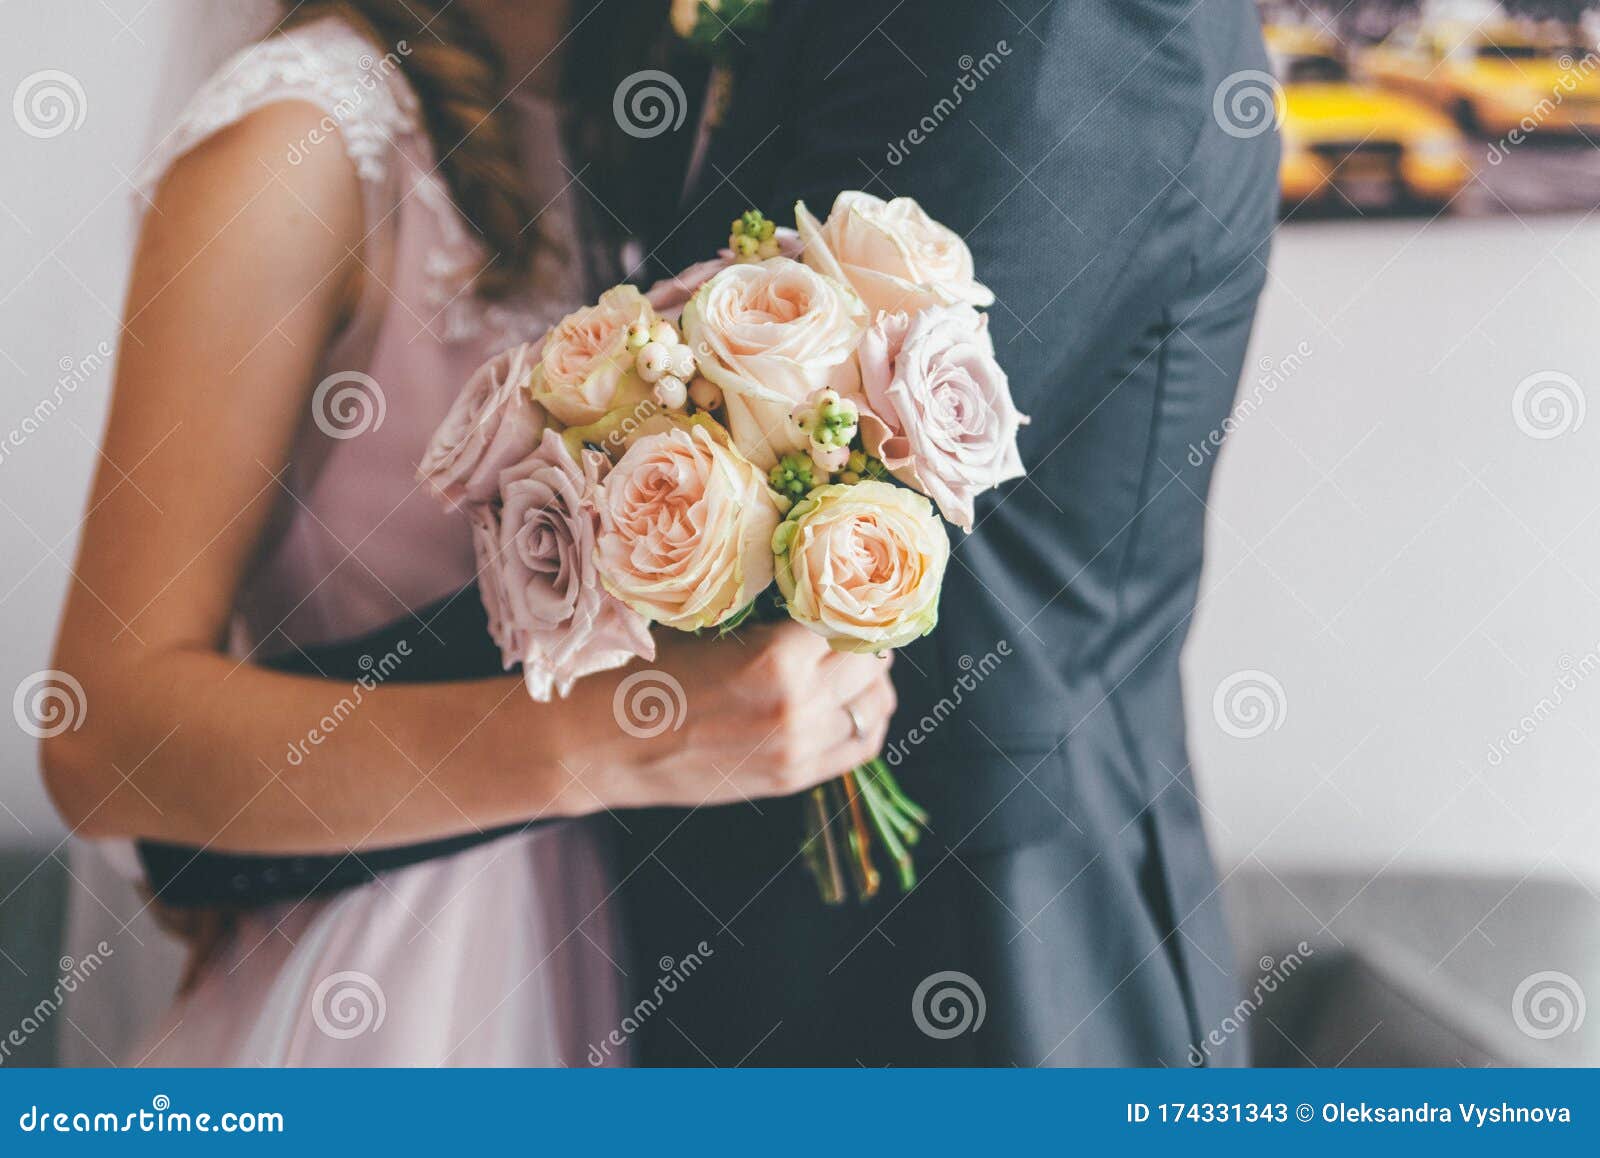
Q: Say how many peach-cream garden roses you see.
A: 5